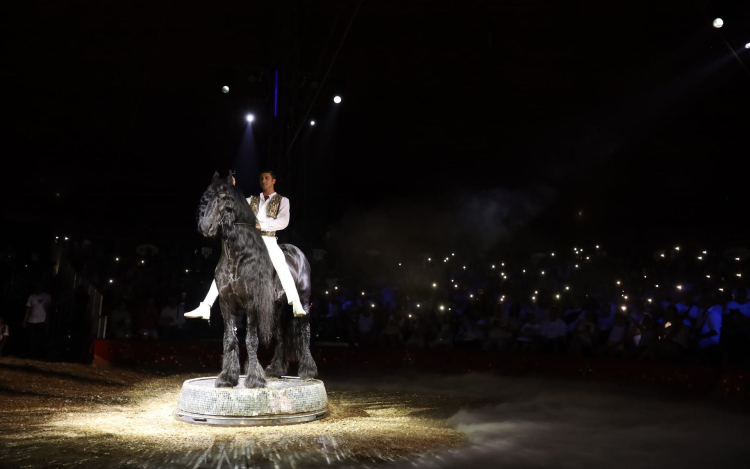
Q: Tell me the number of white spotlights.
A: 6